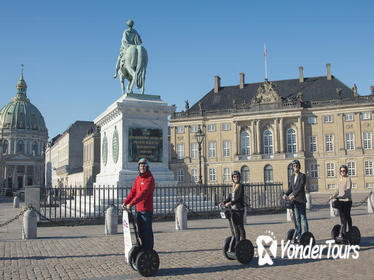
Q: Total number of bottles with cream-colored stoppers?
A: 0